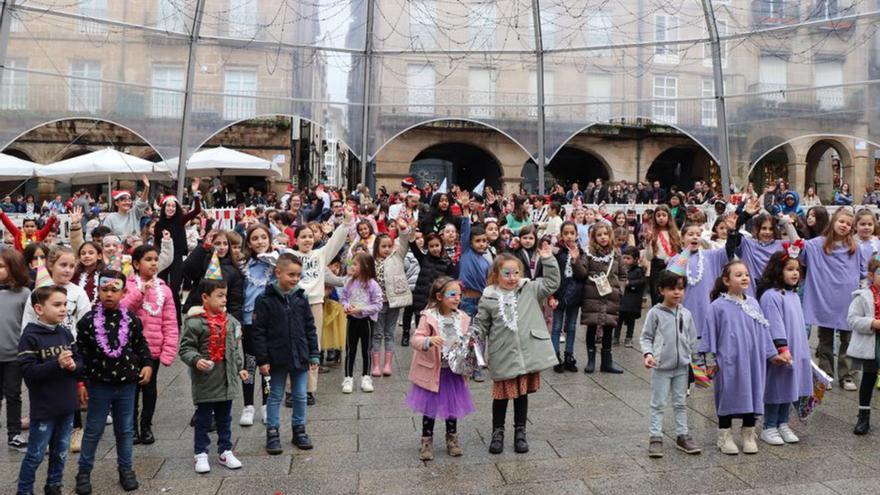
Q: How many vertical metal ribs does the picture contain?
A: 5